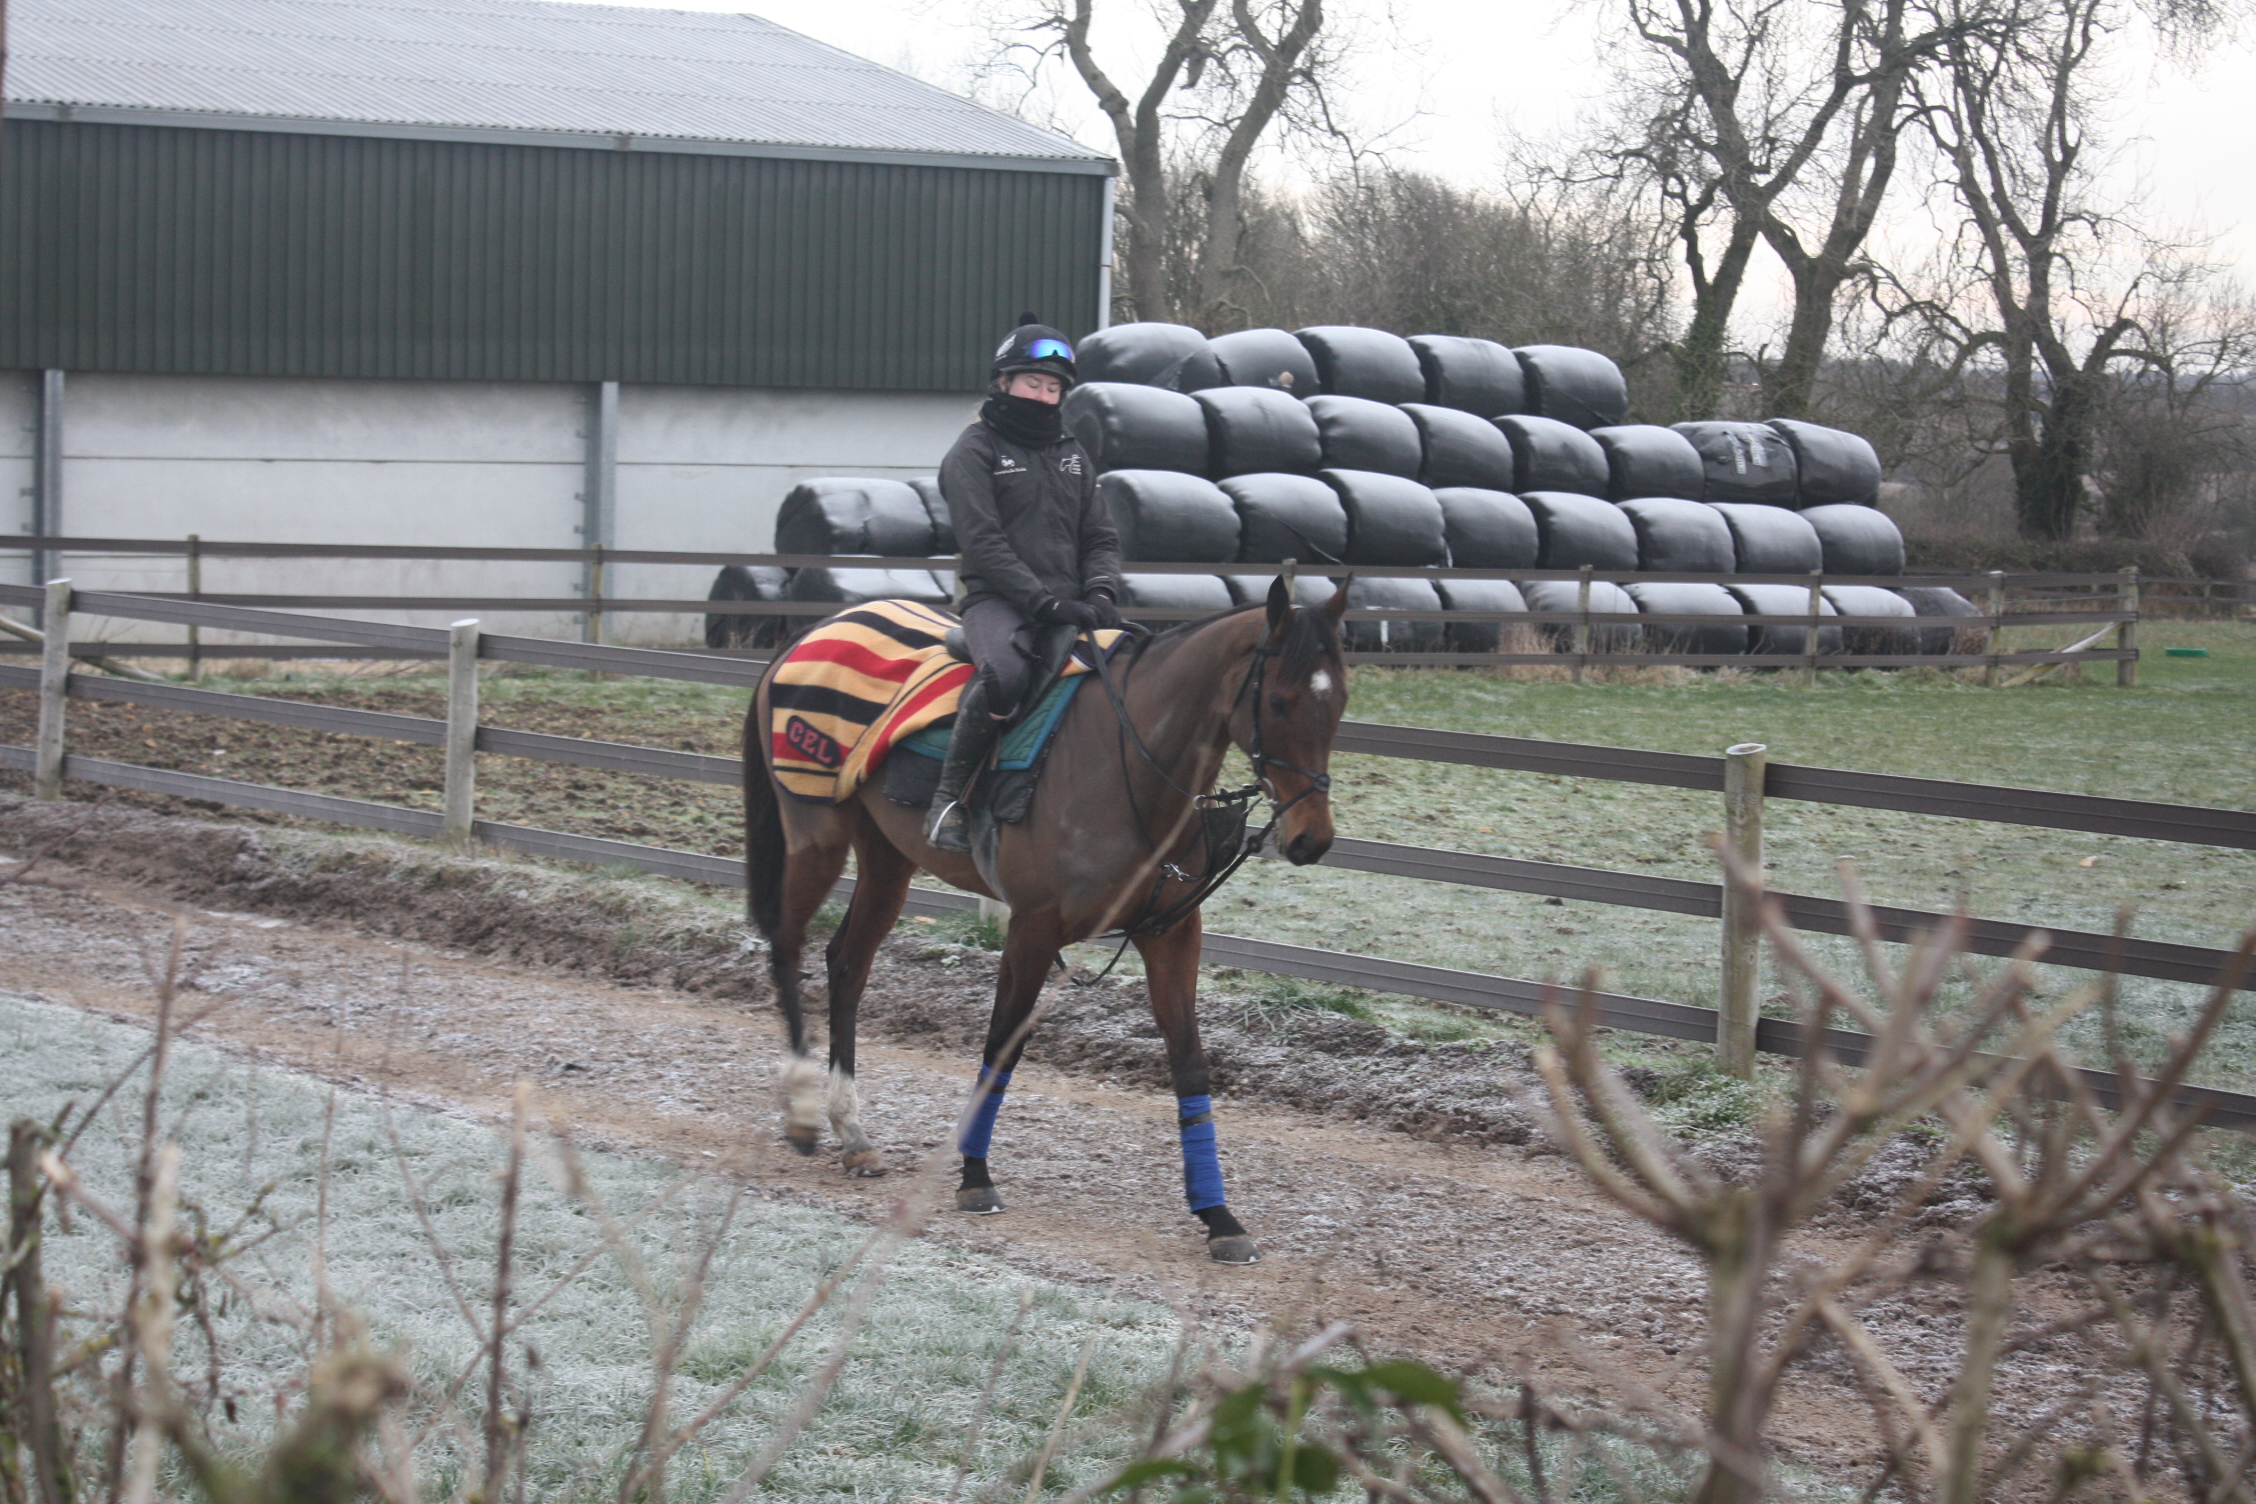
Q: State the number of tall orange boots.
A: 0